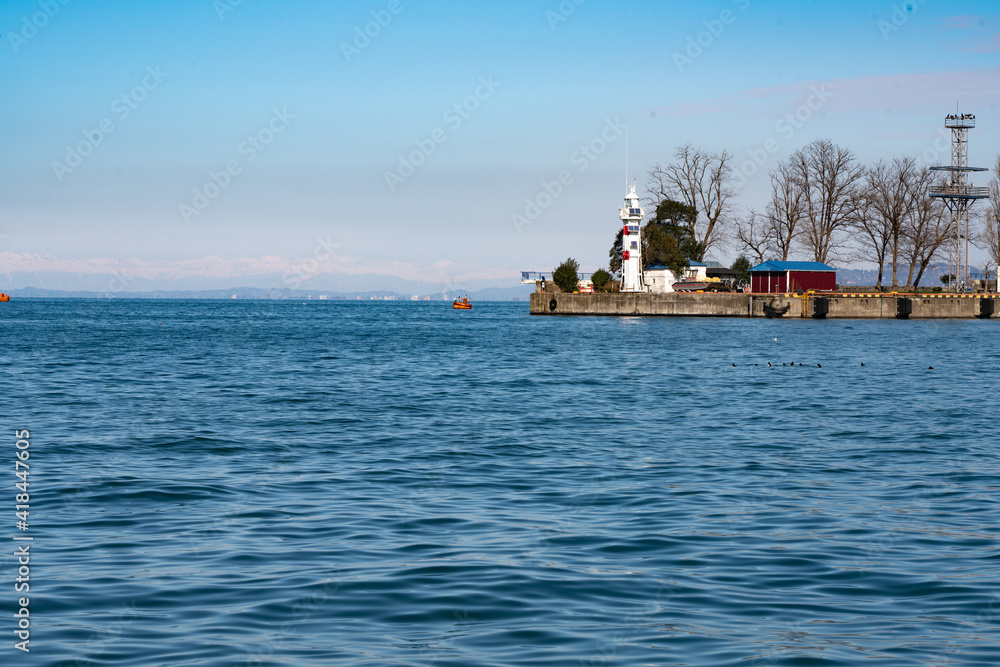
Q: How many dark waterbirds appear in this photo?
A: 9